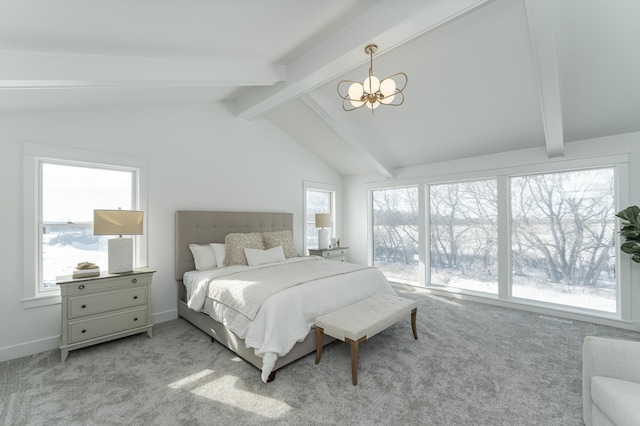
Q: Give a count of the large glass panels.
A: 3